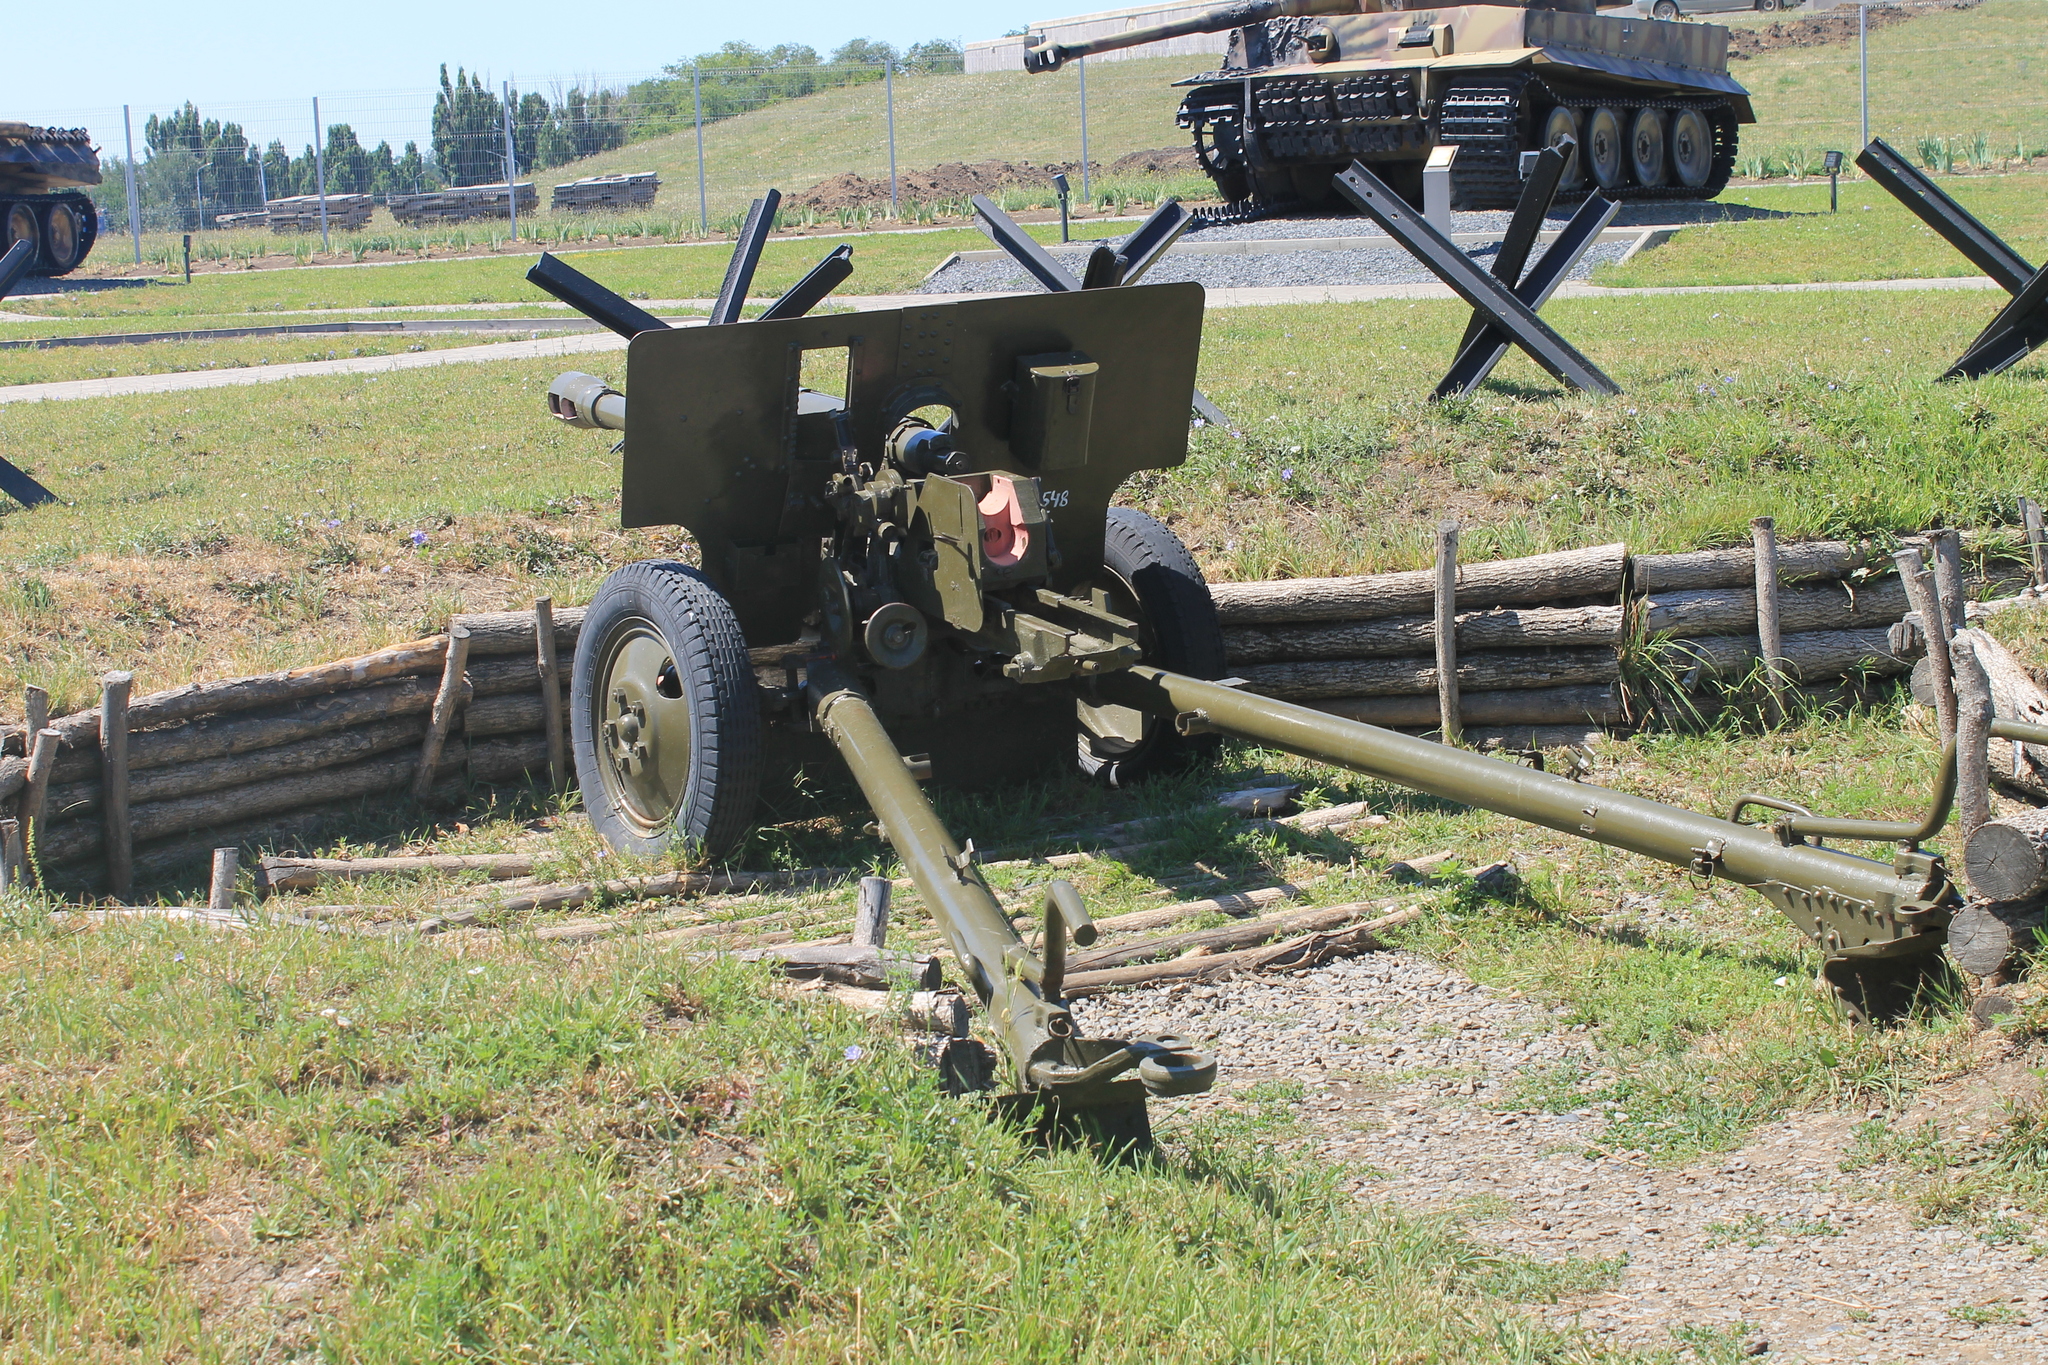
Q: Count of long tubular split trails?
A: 2